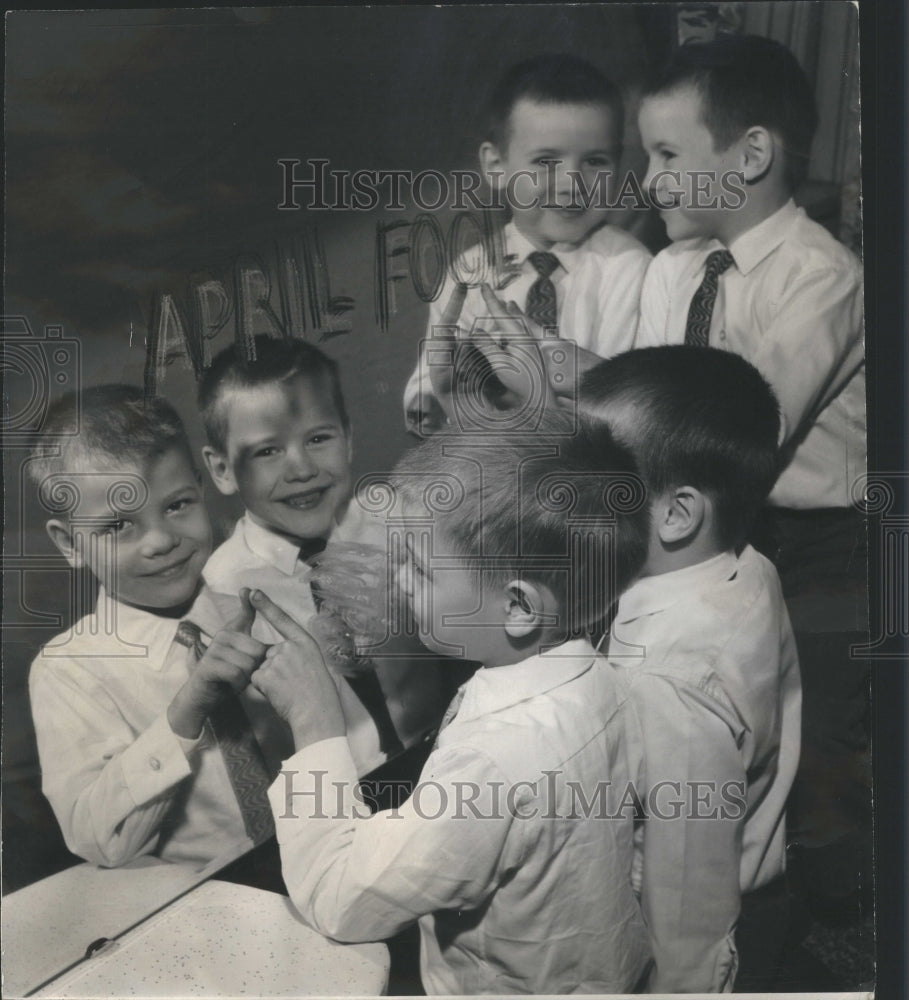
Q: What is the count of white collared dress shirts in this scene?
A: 6